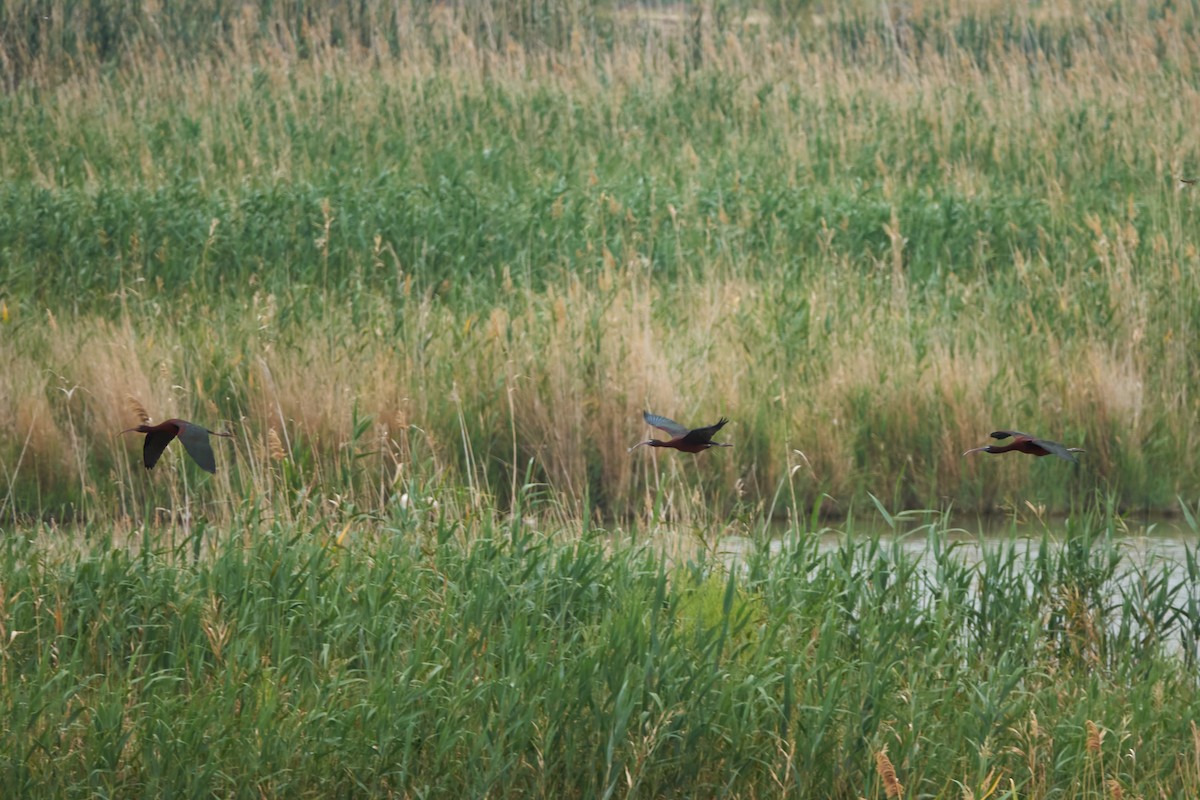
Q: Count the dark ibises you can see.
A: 3